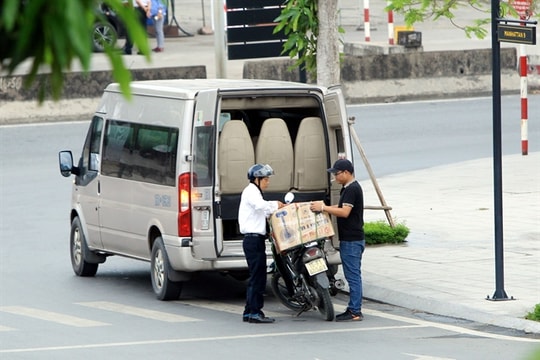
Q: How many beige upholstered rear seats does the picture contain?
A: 3